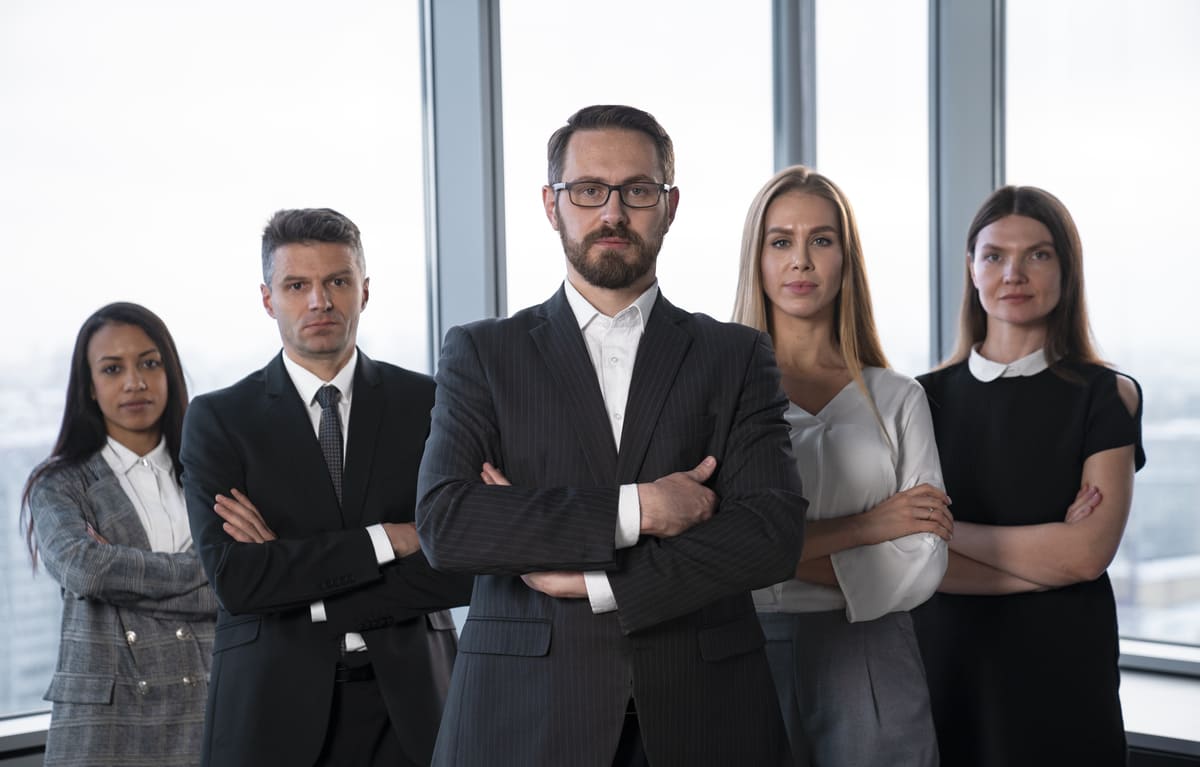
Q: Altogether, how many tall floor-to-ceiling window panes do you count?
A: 4